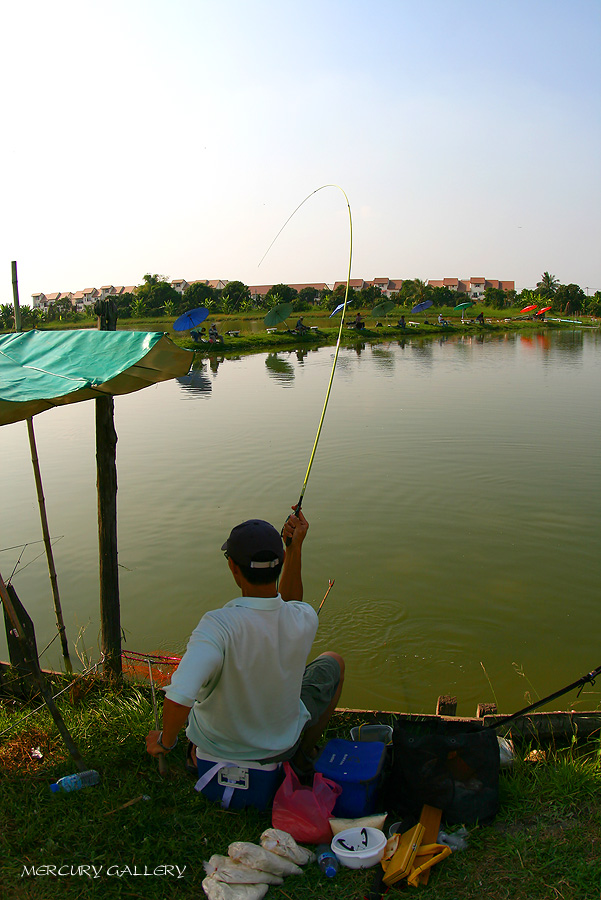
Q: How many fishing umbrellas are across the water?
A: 8